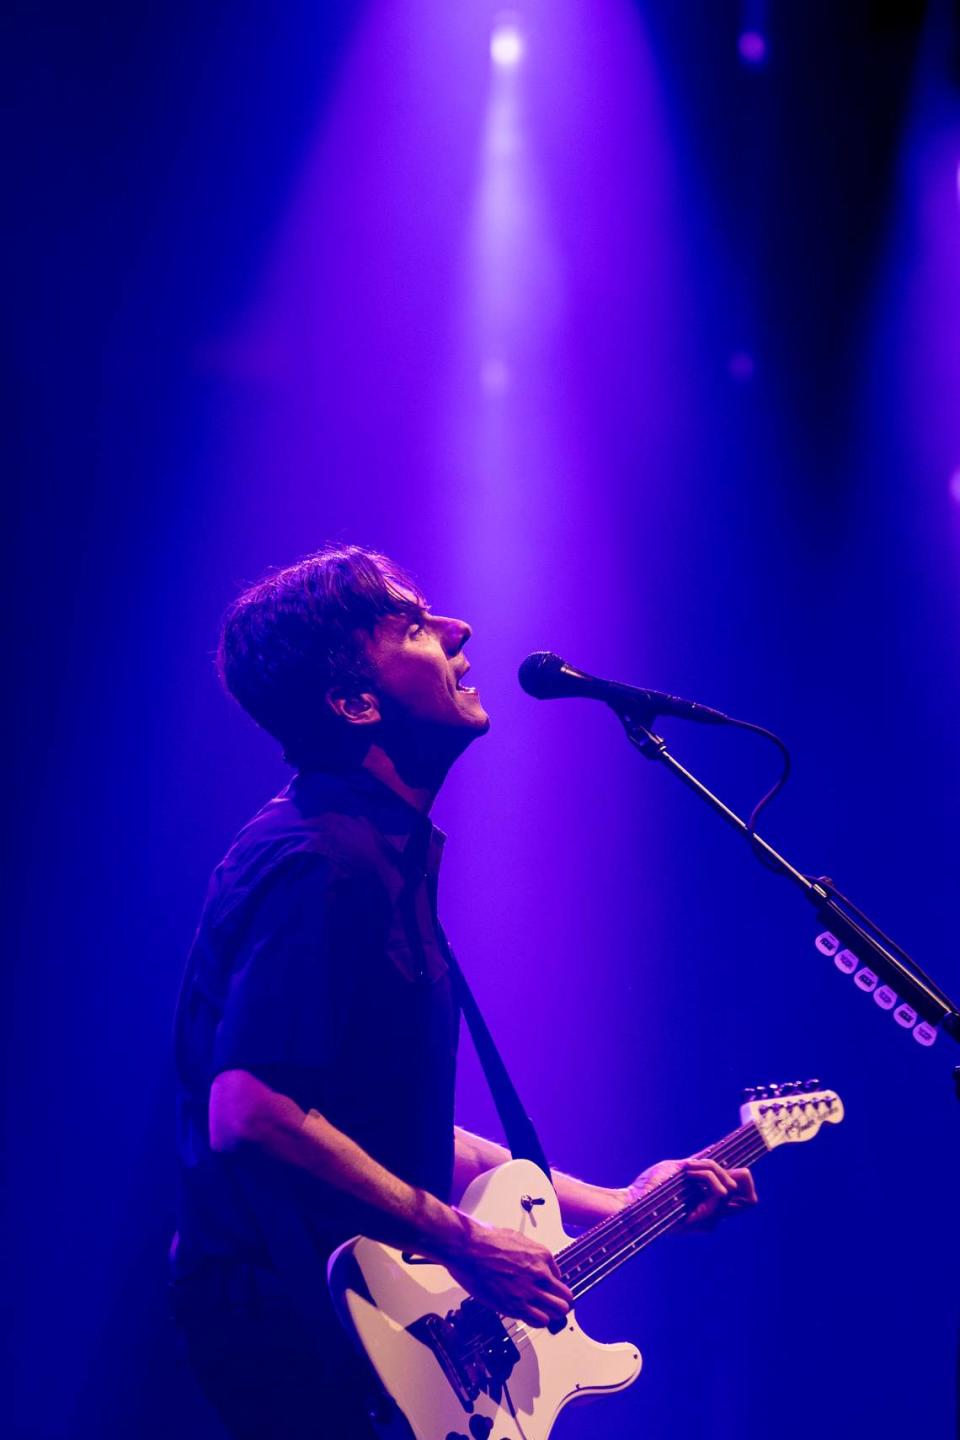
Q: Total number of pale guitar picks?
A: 6